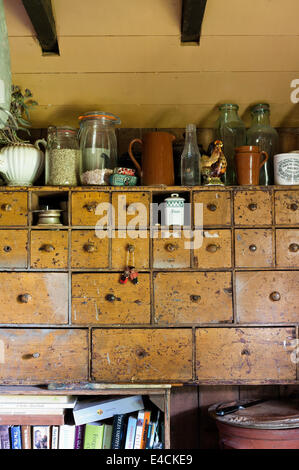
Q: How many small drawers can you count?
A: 14